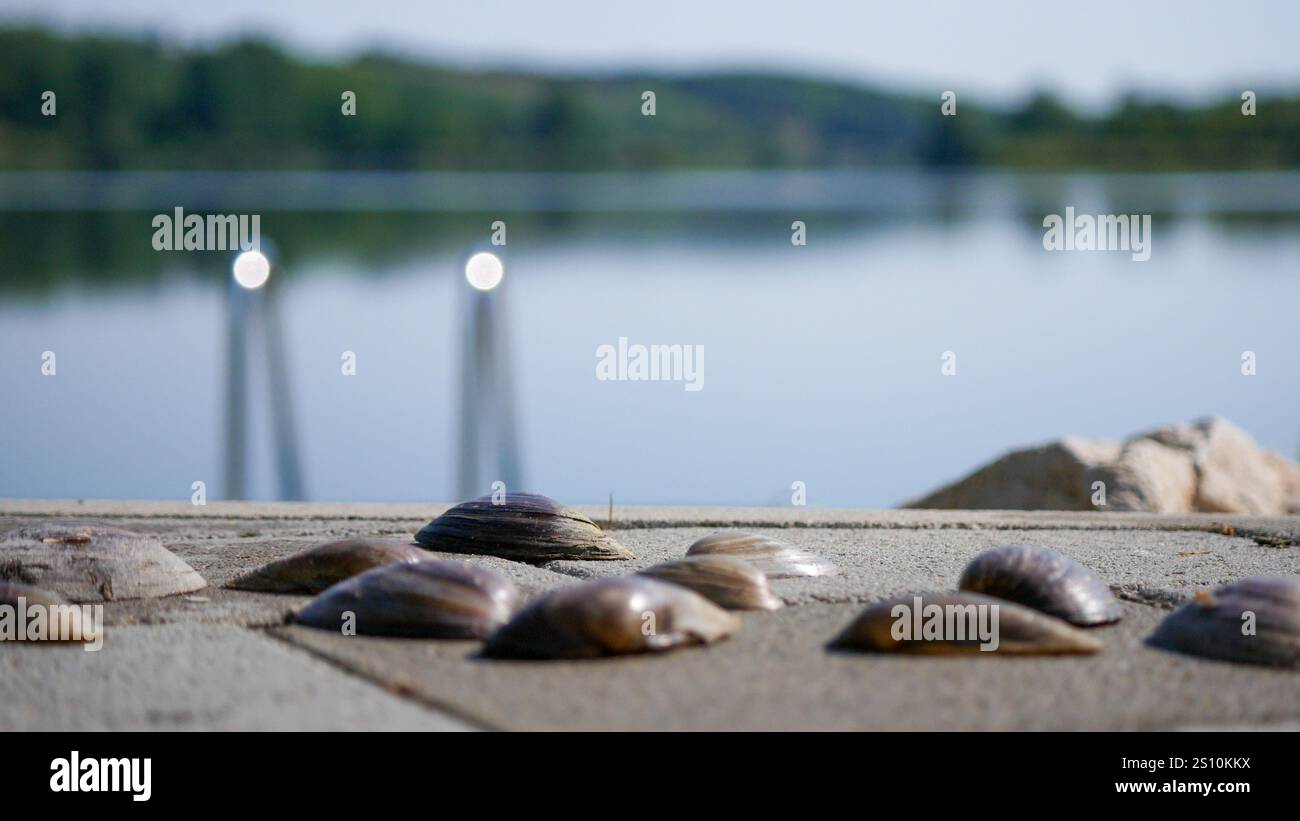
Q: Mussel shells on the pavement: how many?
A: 11